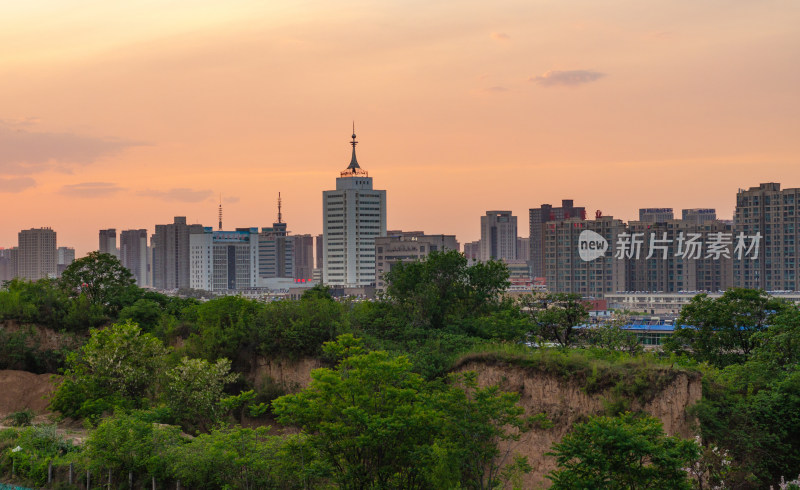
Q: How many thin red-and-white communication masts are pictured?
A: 2